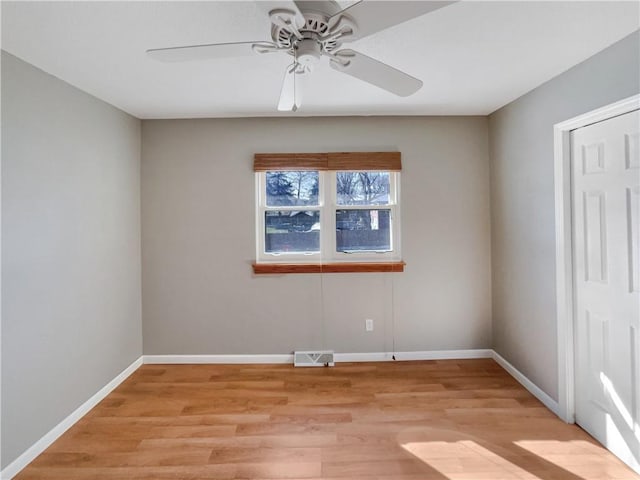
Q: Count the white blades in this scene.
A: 5